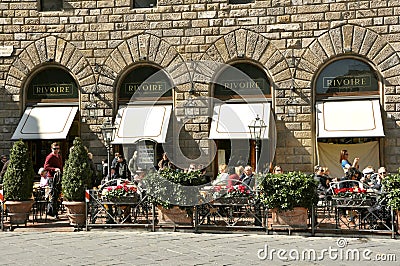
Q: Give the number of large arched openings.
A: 4